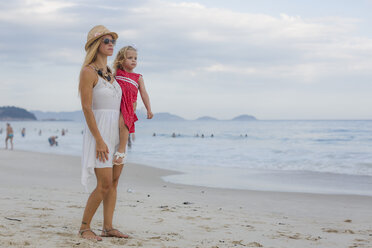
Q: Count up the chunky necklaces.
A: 1